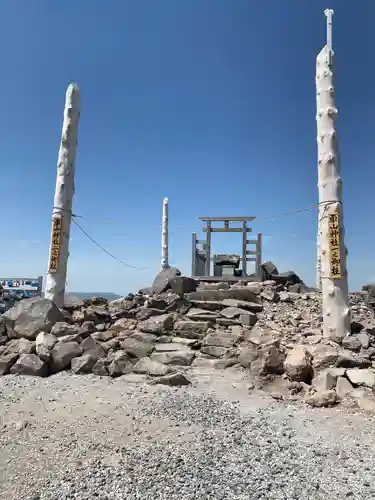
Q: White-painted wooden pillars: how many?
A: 3